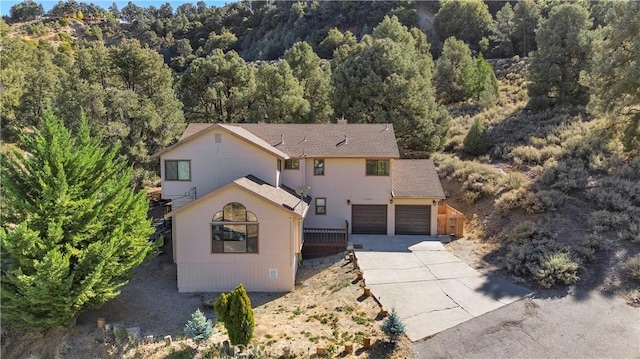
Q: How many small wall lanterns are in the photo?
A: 3